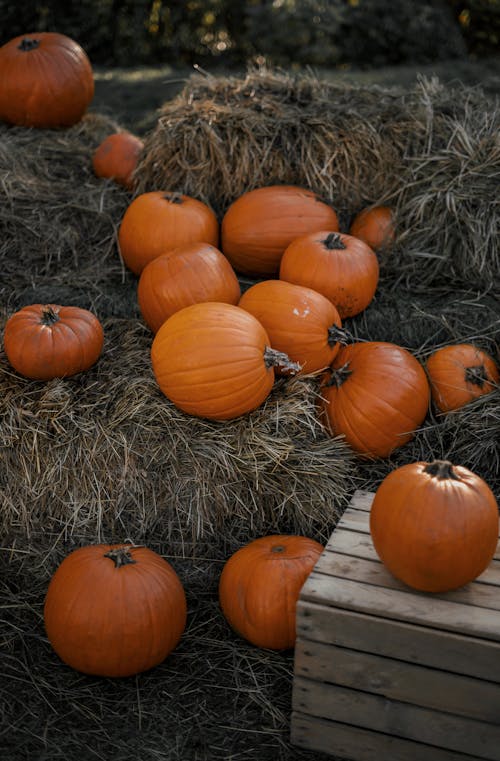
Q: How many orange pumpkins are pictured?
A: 15